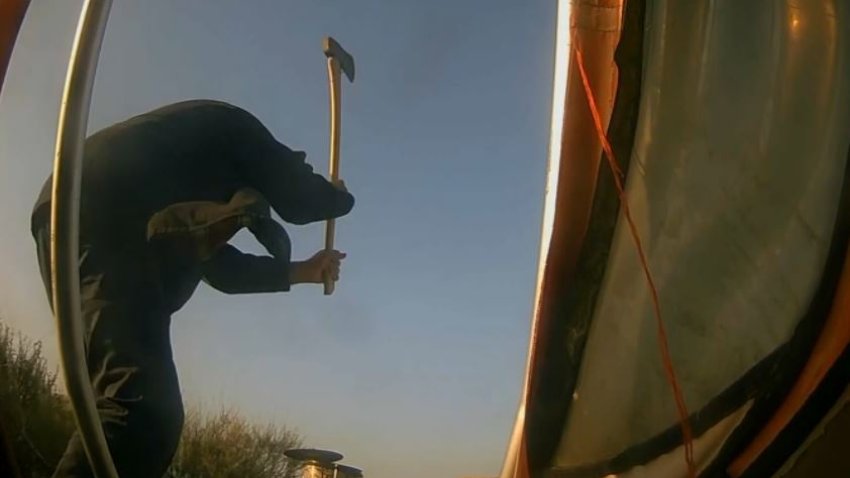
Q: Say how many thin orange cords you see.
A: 1